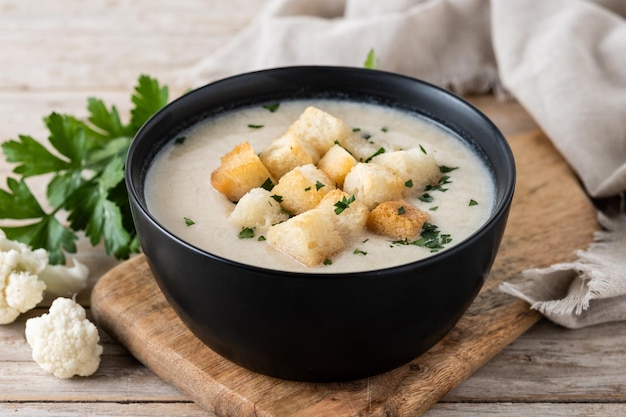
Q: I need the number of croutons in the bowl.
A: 11